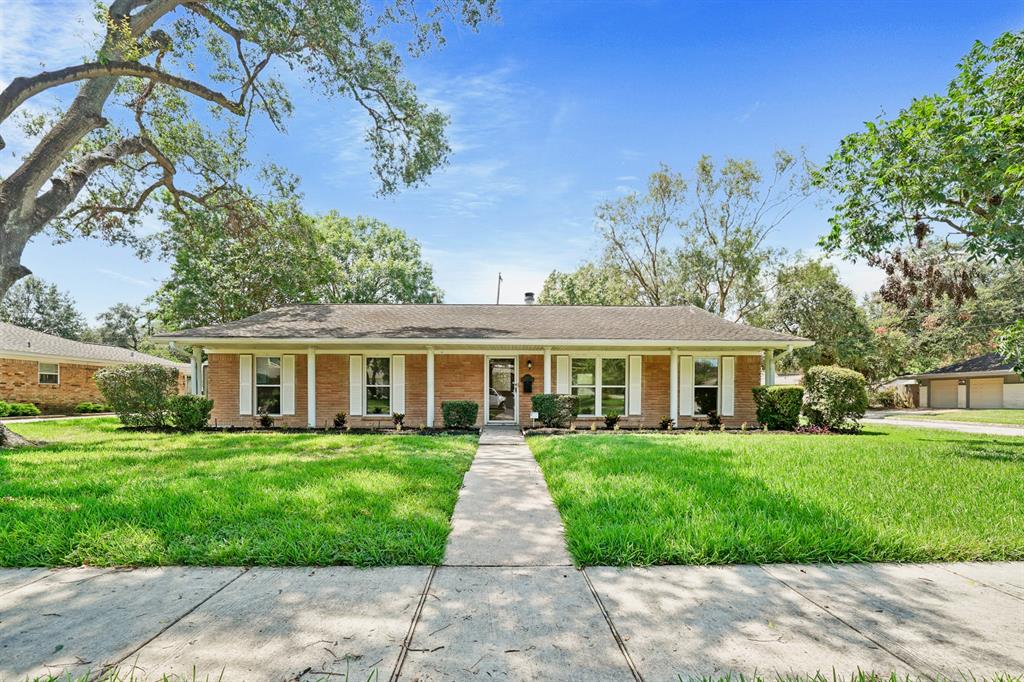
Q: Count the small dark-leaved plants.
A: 6